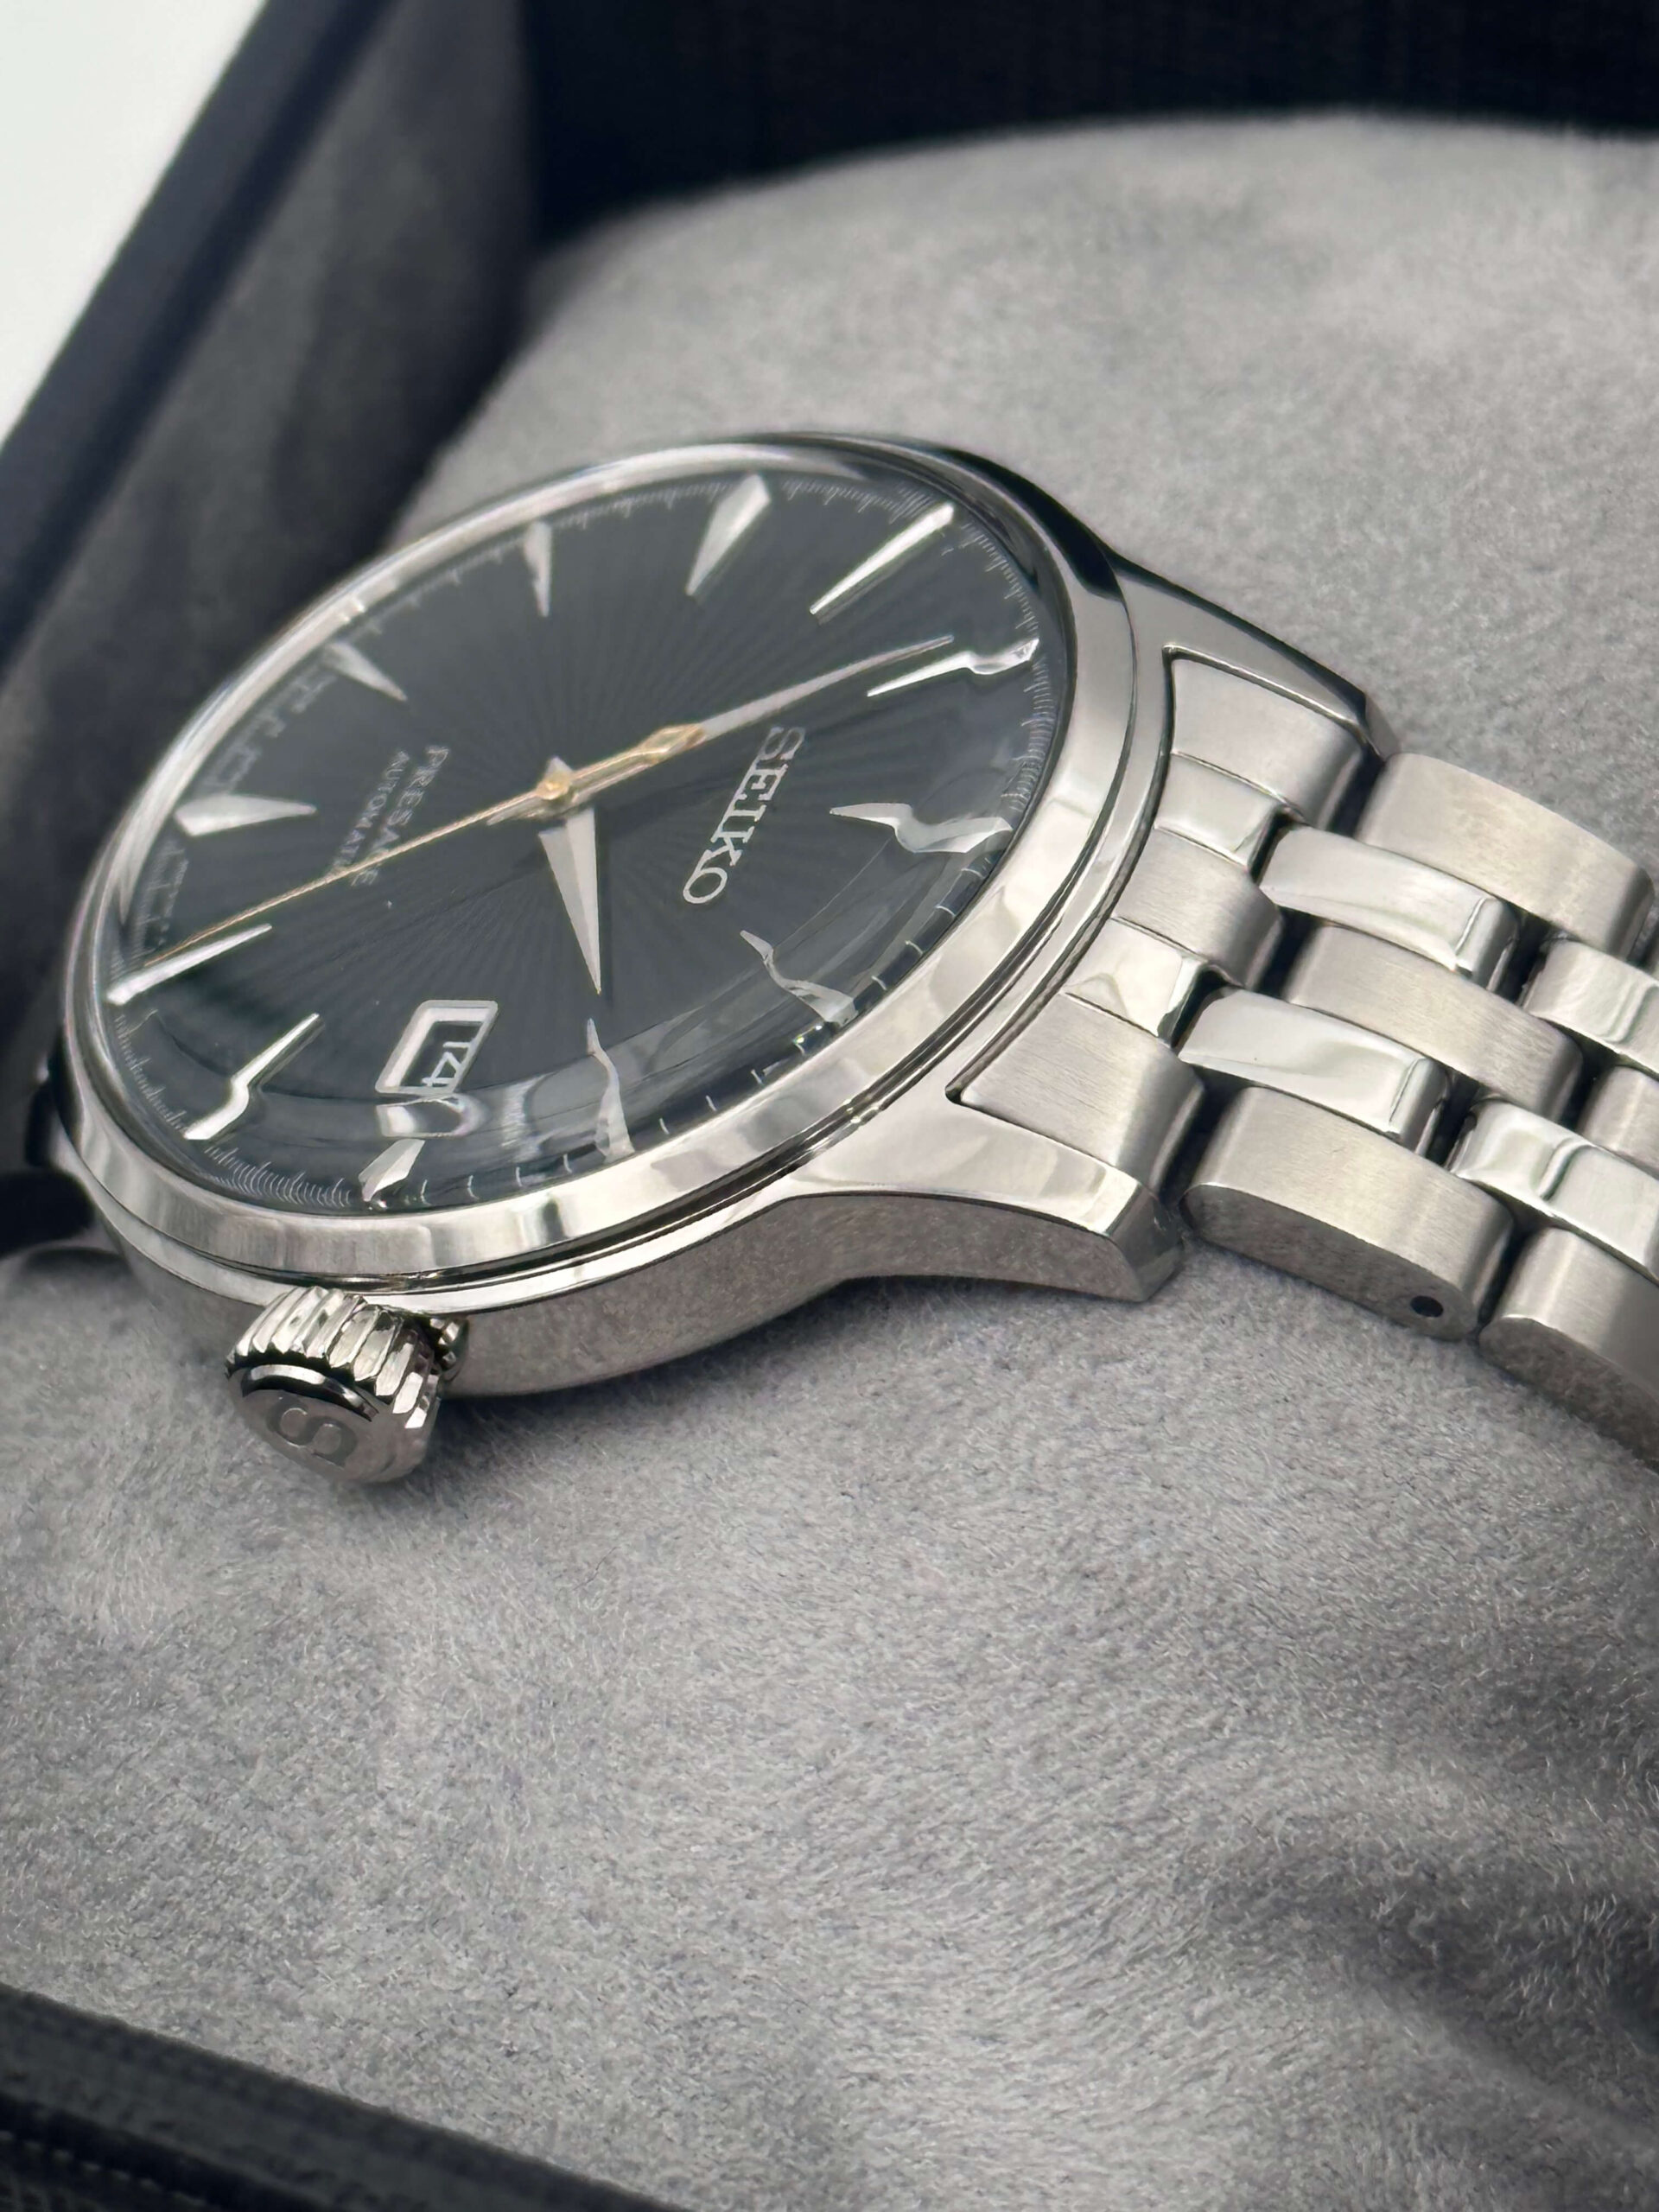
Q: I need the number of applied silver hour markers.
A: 12